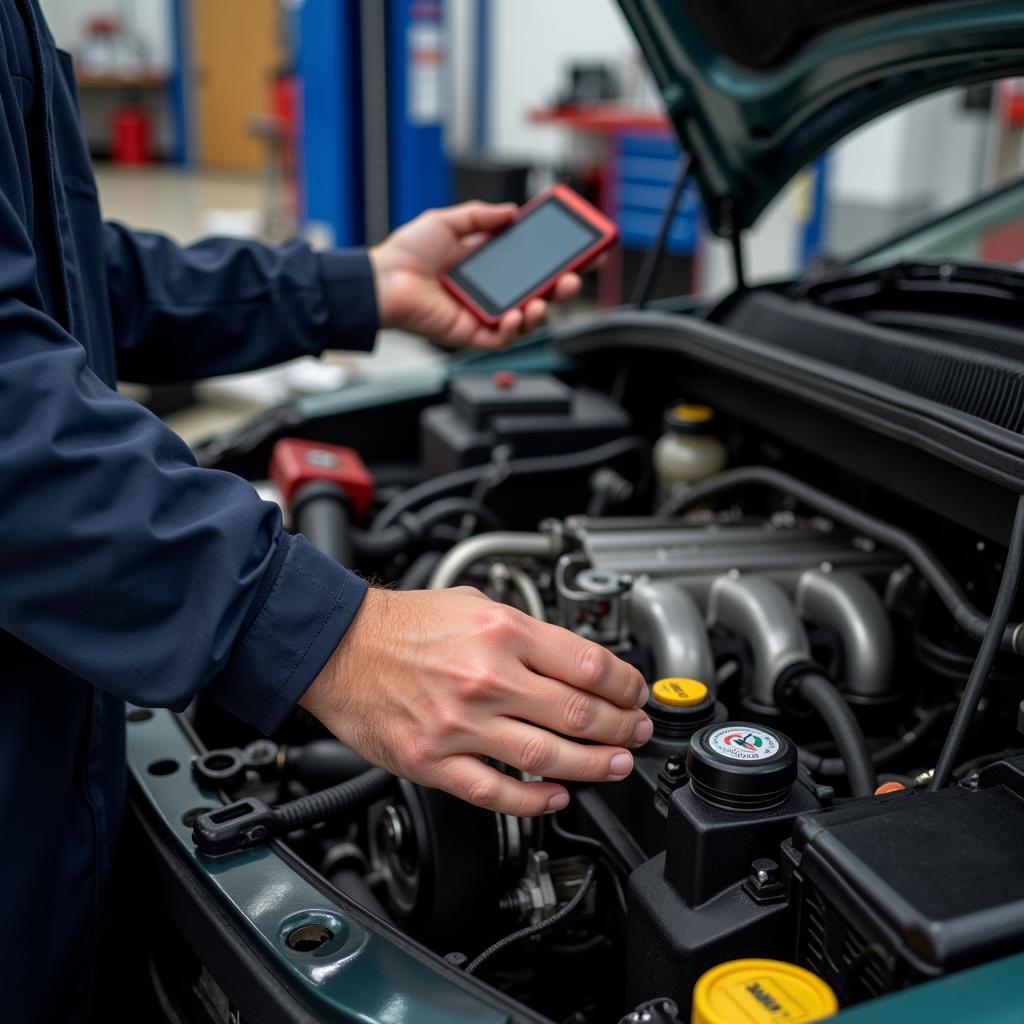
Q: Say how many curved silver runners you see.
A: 3